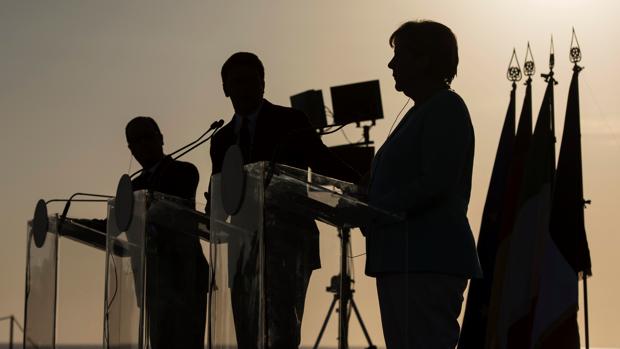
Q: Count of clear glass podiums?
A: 3